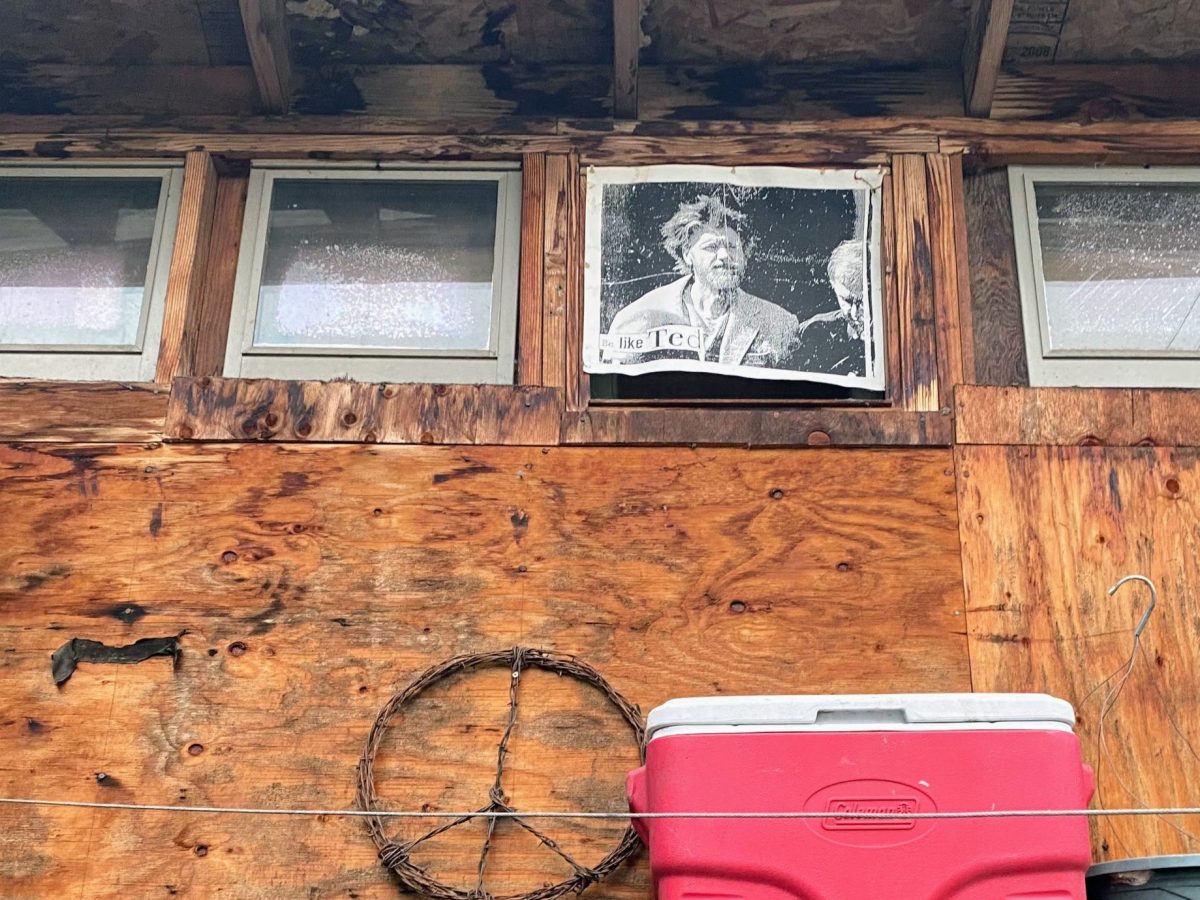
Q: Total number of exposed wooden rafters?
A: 3